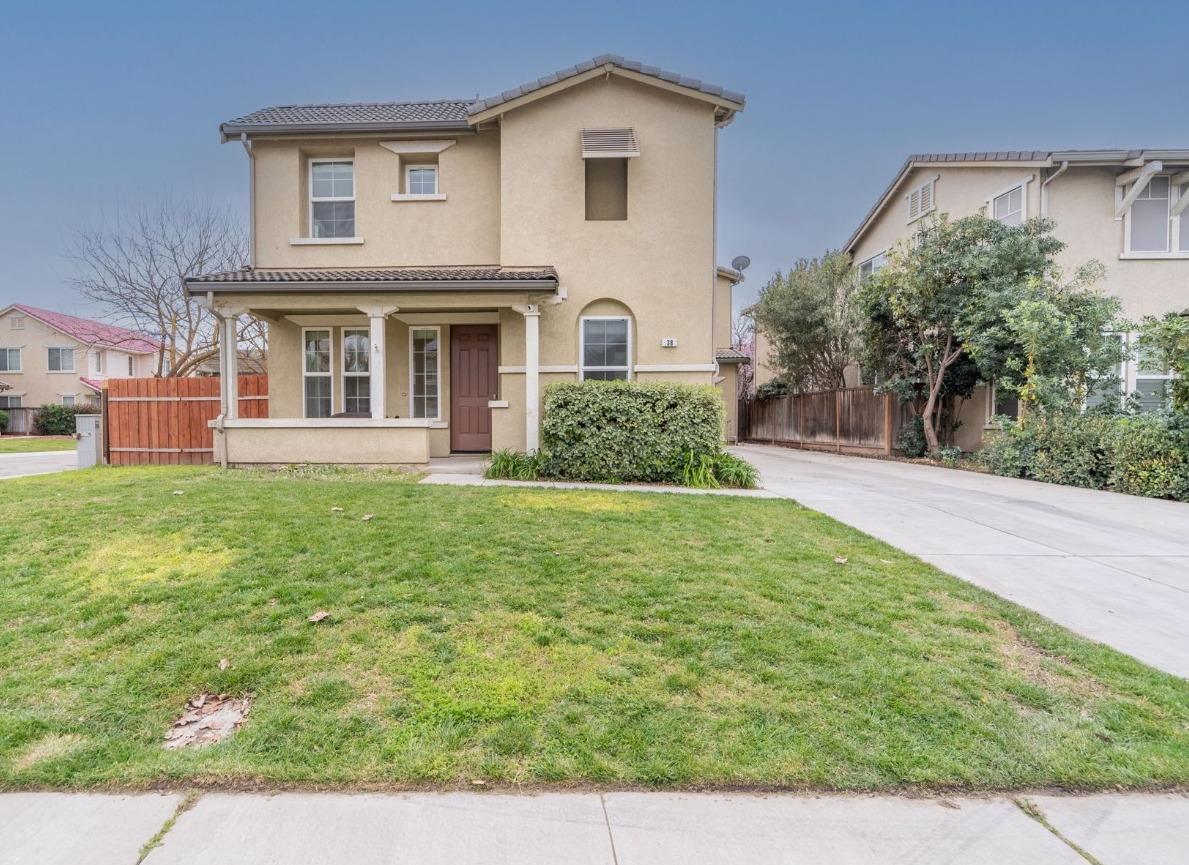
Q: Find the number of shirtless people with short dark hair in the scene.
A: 0